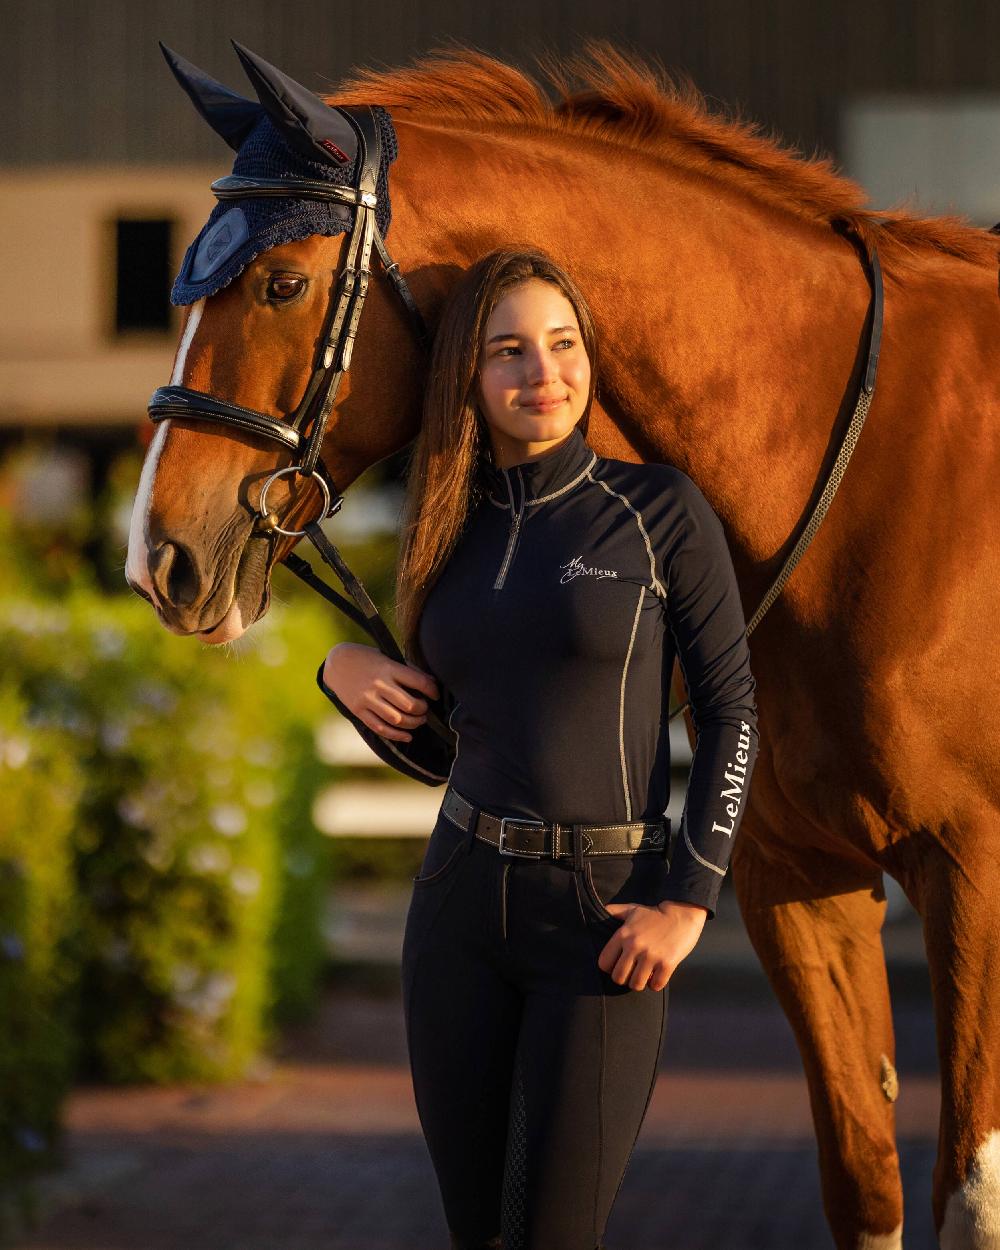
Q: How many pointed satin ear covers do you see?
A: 2